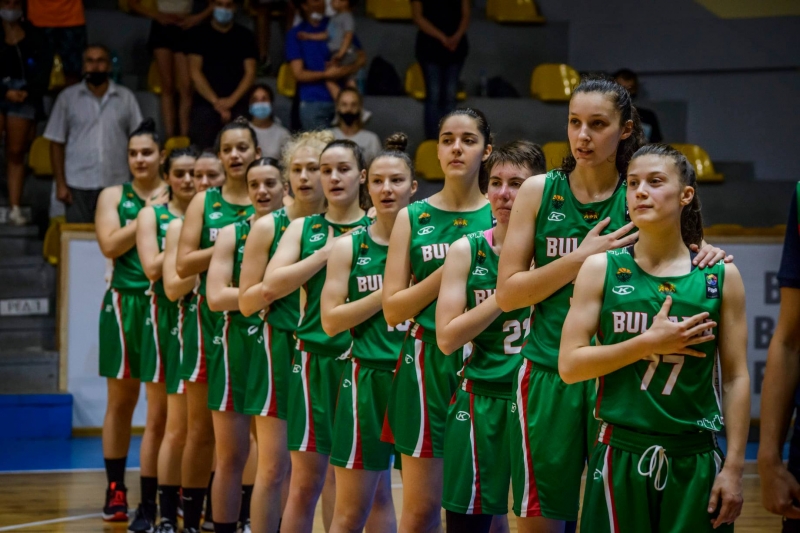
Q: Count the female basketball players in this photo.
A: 12